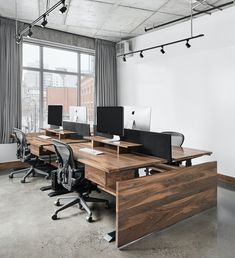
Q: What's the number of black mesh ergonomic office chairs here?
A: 3